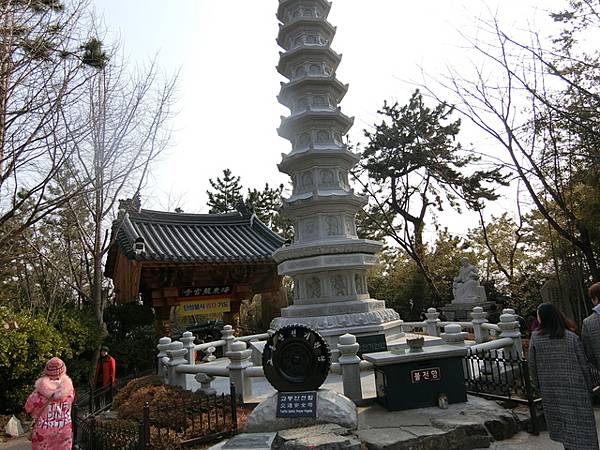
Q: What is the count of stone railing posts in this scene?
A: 11